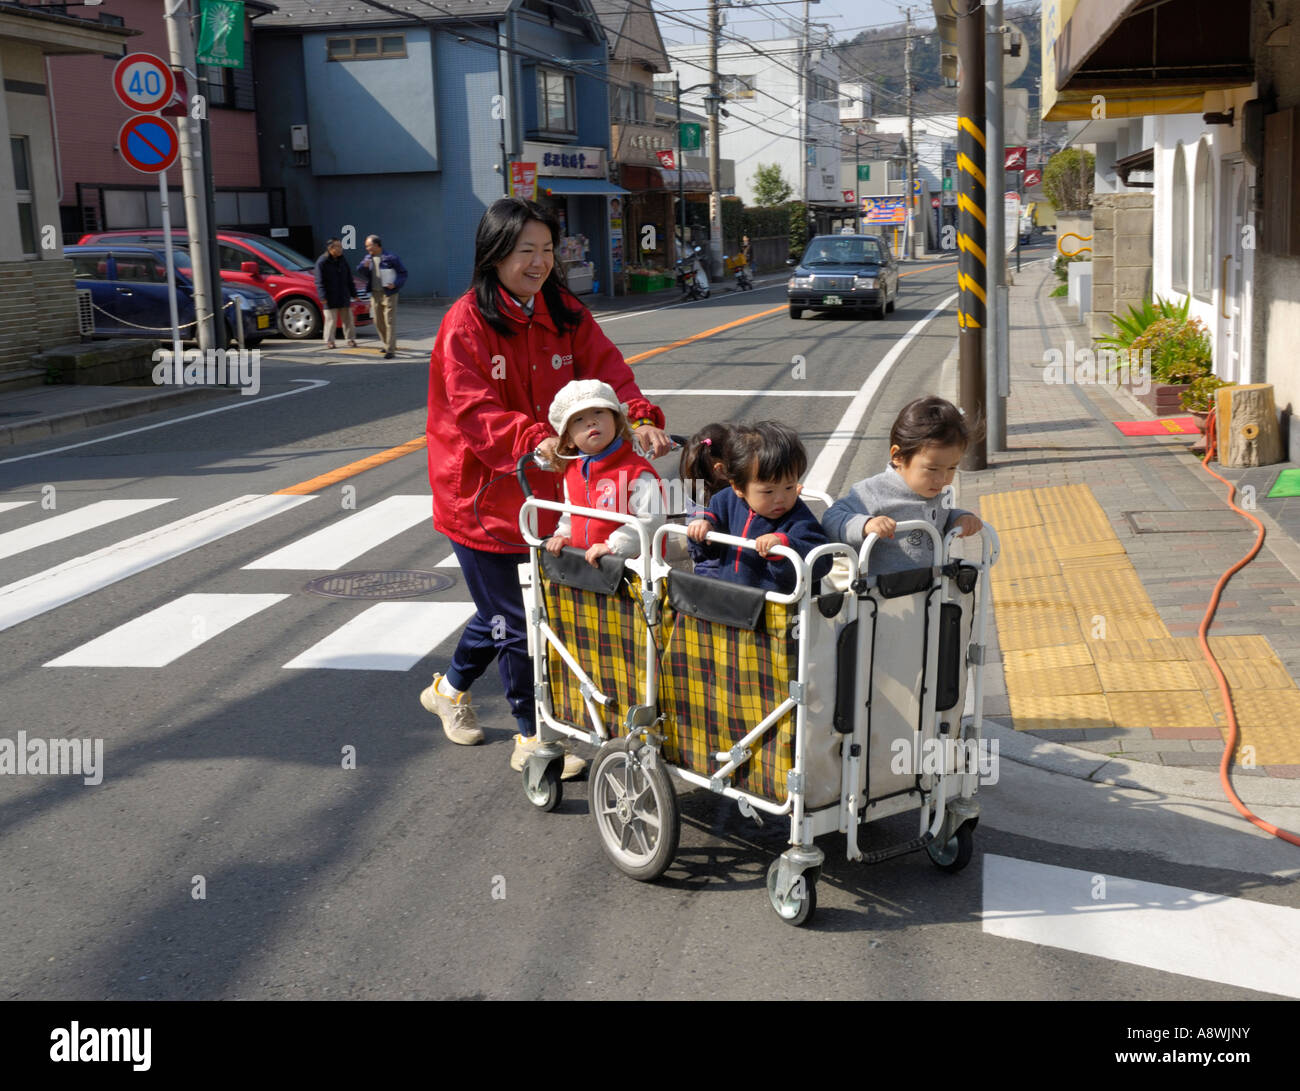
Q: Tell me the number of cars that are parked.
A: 2